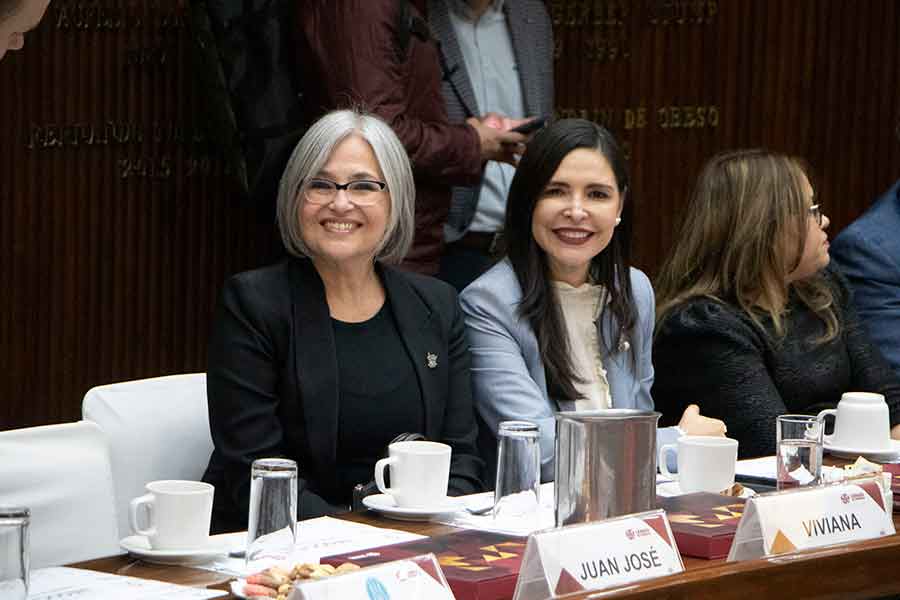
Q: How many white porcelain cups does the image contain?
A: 4